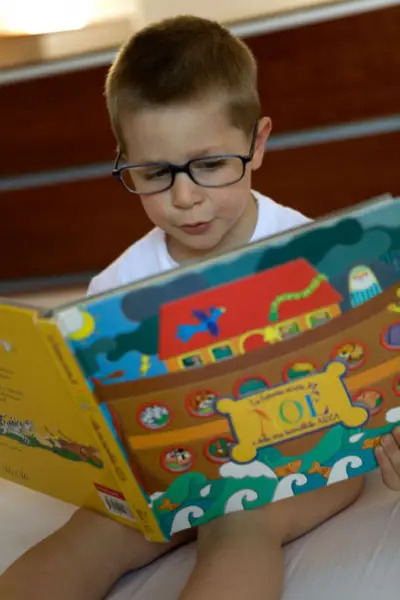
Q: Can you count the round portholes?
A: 10